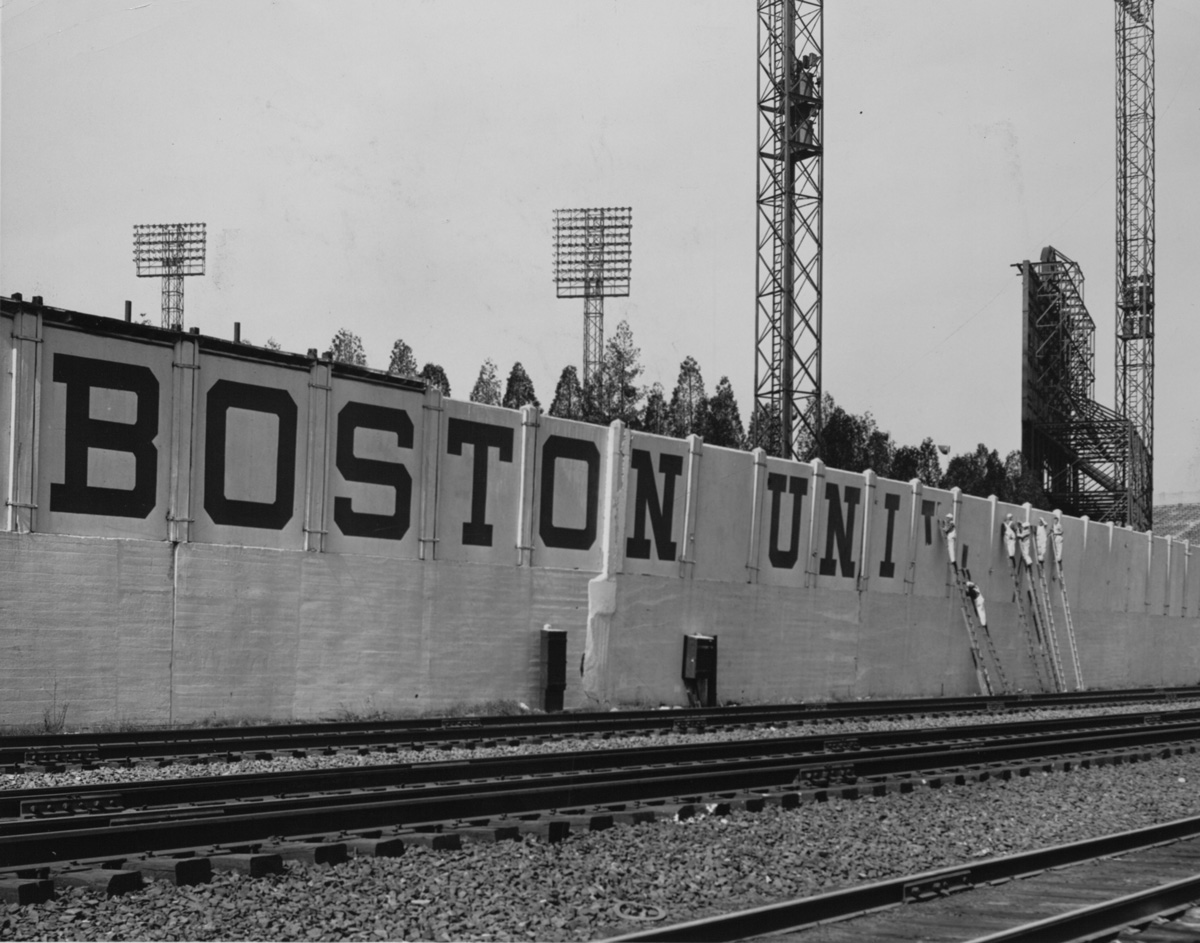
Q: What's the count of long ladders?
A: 6